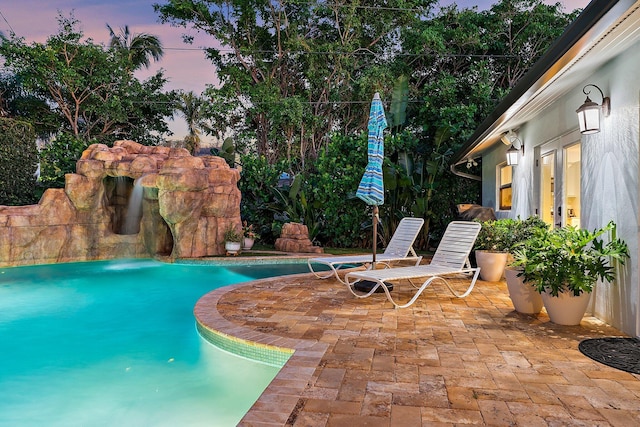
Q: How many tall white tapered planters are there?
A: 3